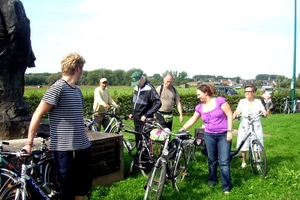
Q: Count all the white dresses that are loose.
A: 1